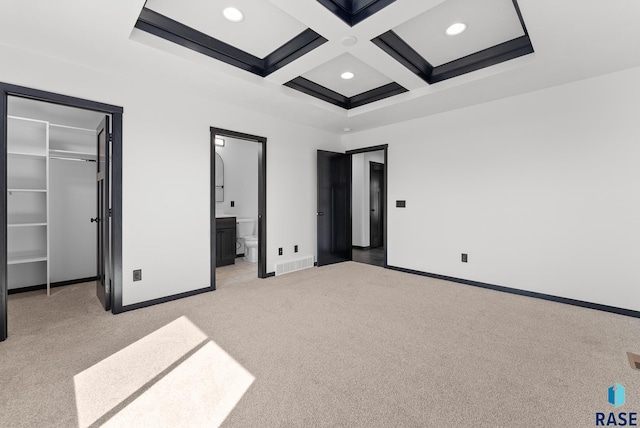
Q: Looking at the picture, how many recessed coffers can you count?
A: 4